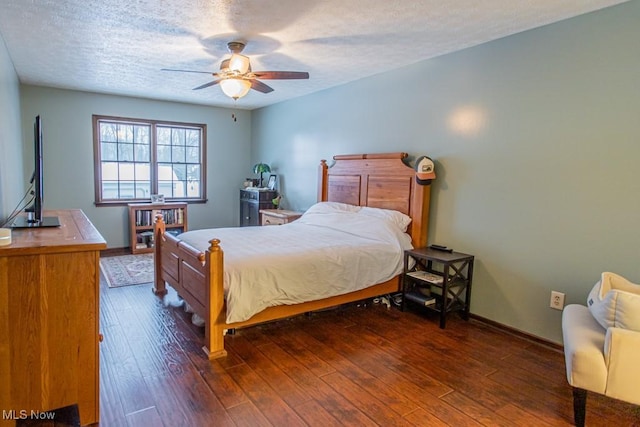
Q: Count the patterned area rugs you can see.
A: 1